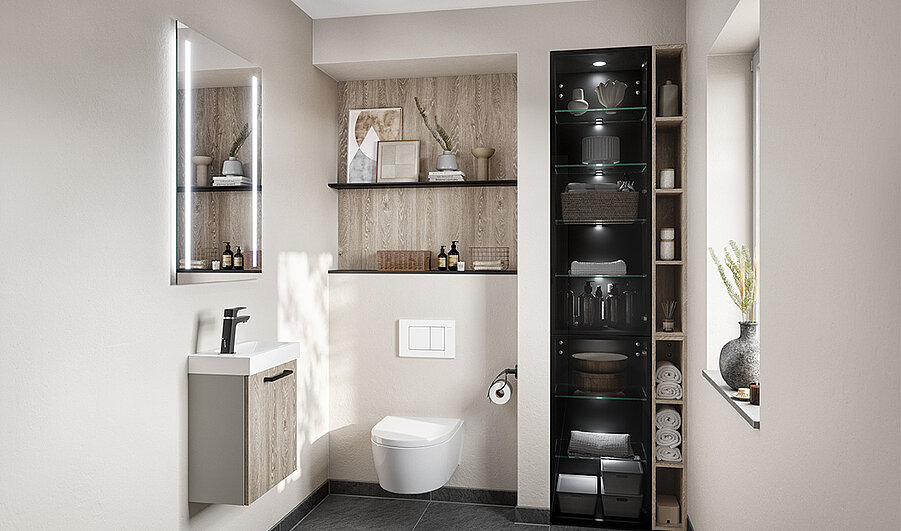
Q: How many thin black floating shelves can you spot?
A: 2